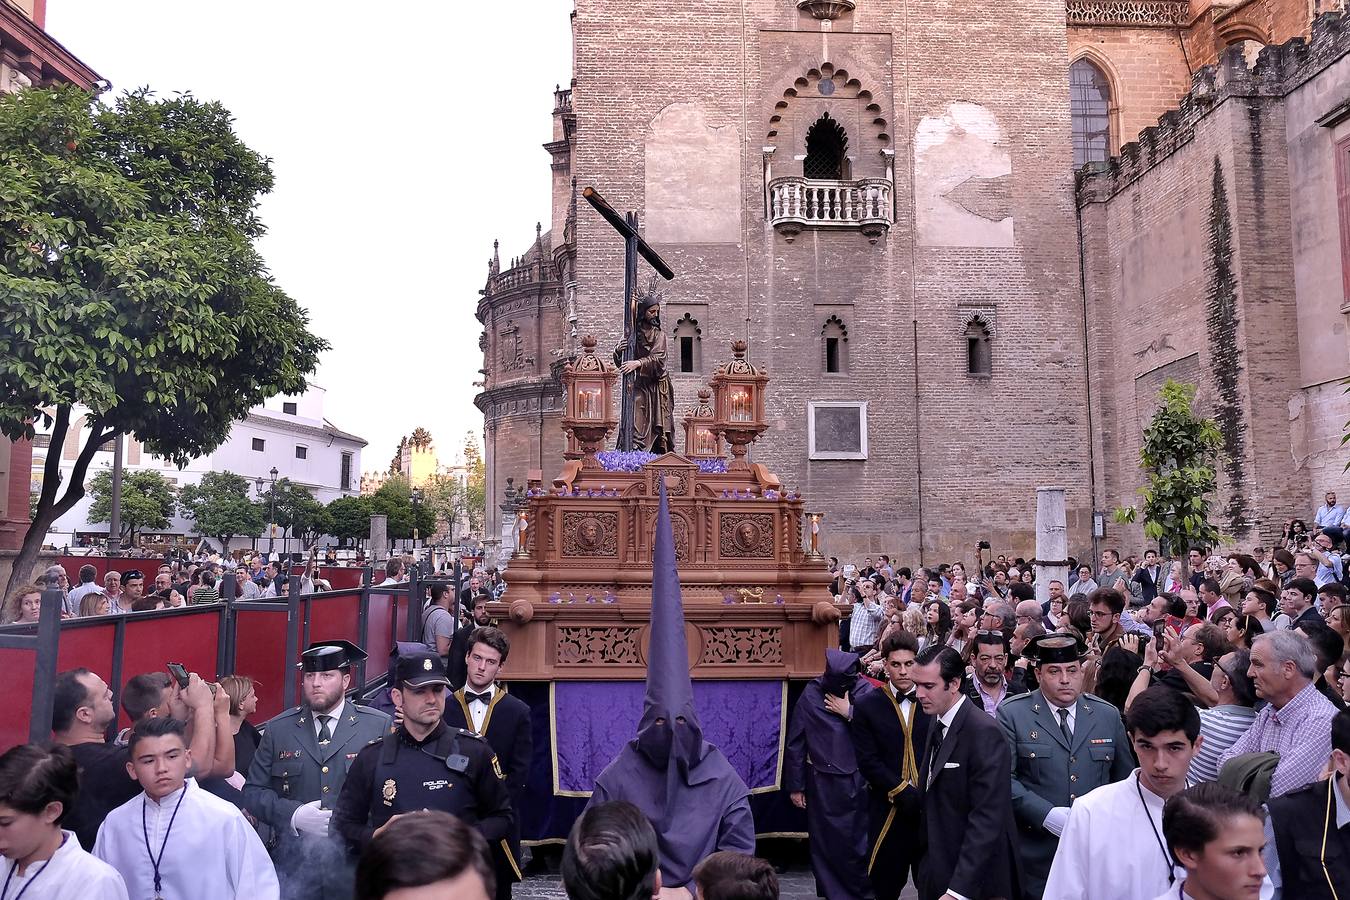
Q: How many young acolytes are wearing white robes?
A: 4